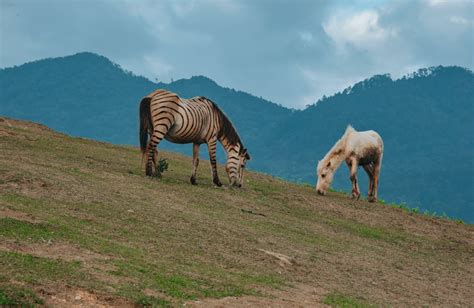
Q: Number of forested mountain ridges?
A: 2